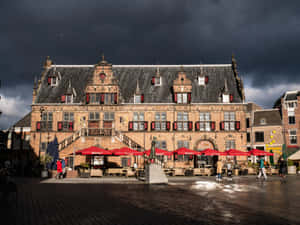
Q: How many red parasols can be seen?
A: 7